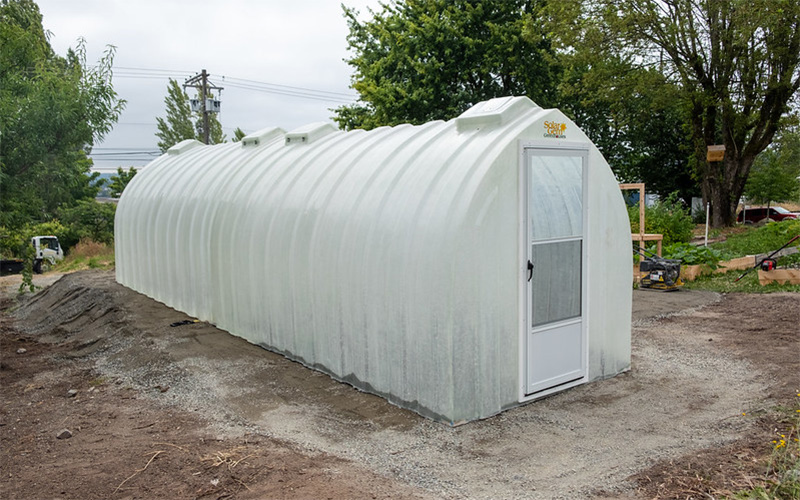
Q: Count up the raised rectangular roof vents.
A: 4